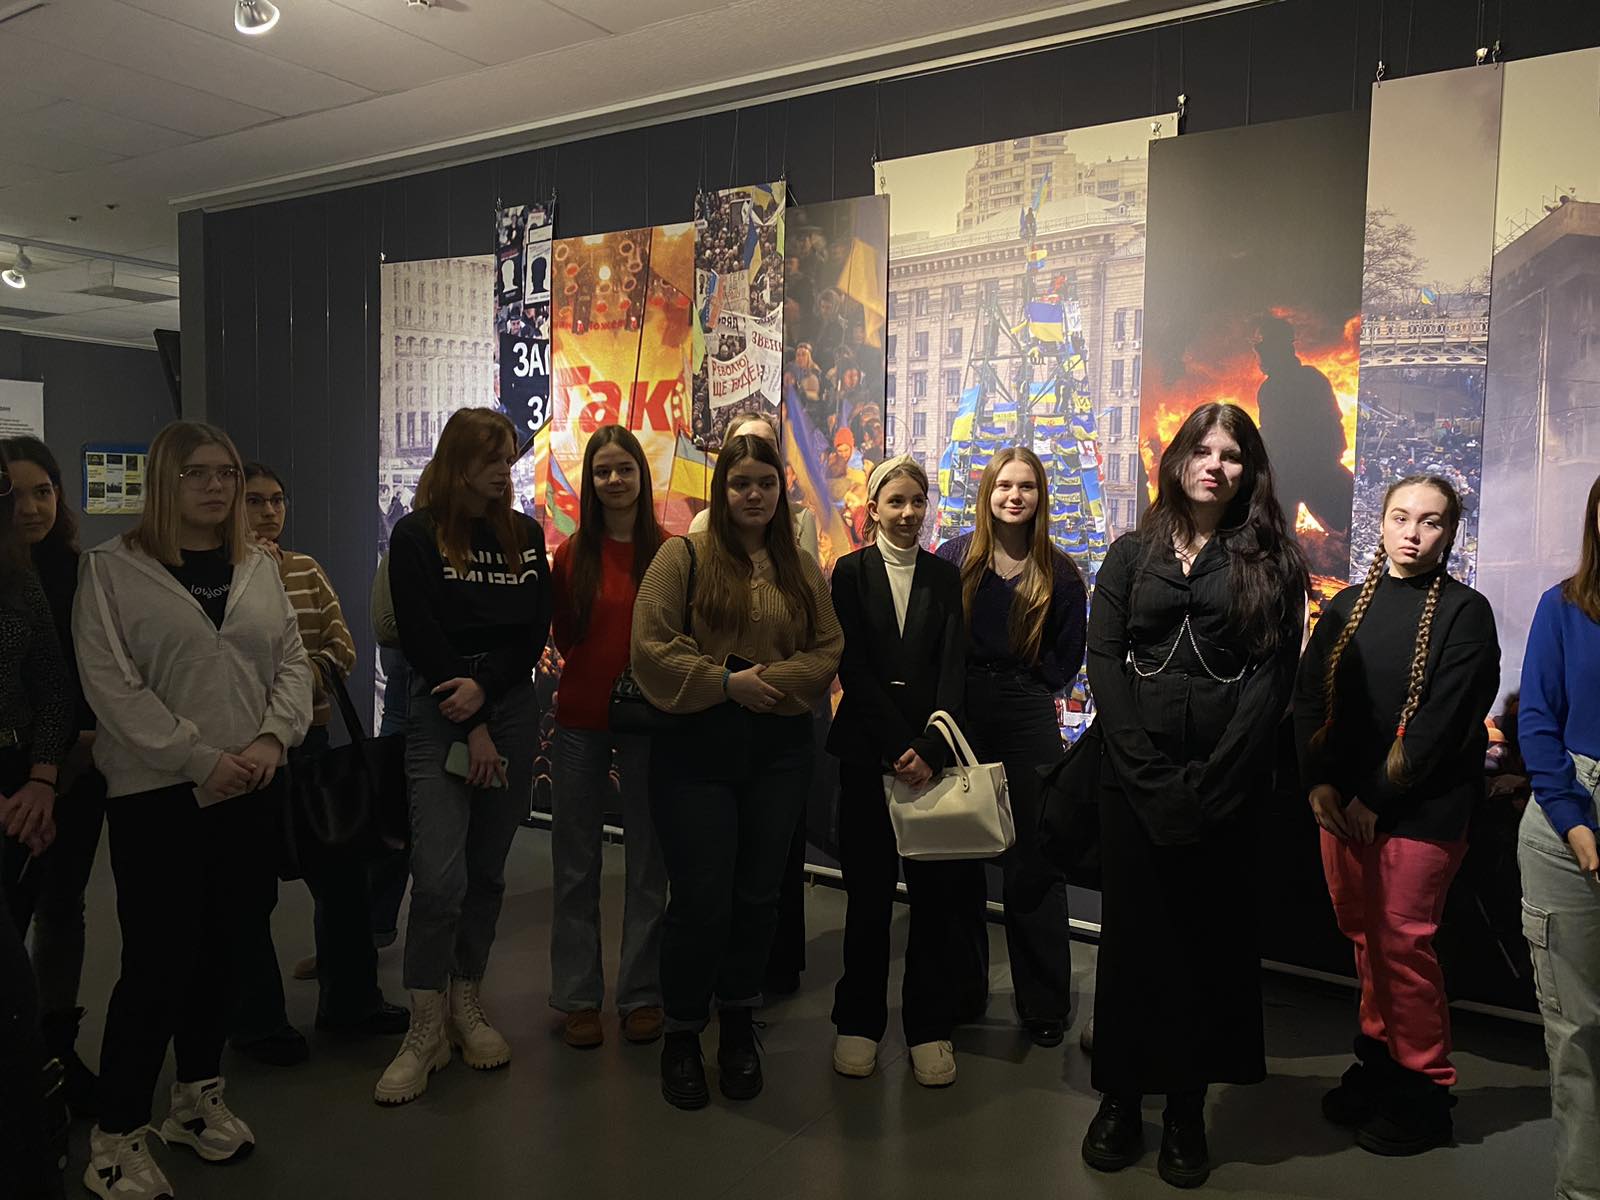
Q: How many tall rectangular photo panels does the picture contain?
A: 9